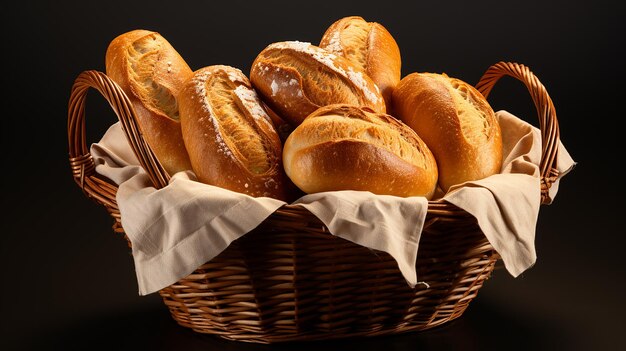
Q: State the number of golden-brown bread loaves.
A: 6